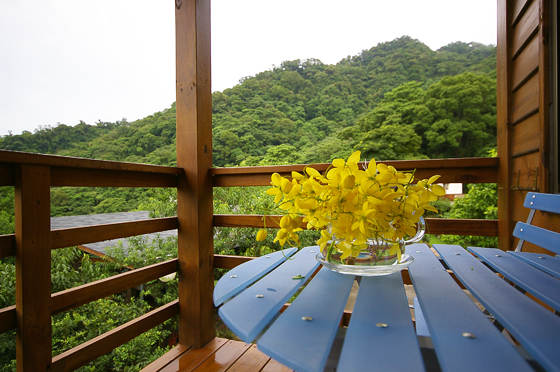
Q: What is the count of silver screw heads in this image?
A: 14